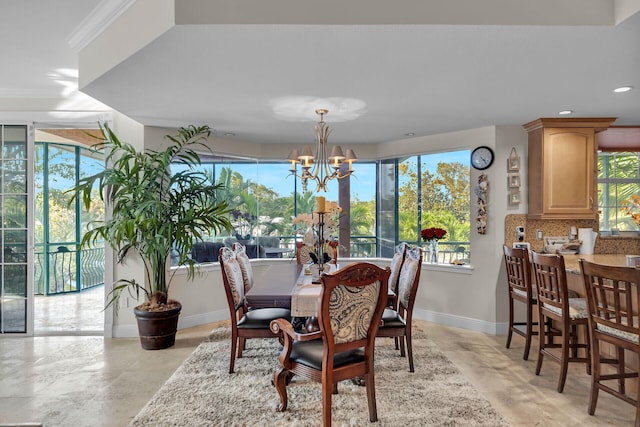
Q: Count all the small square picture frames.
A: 3